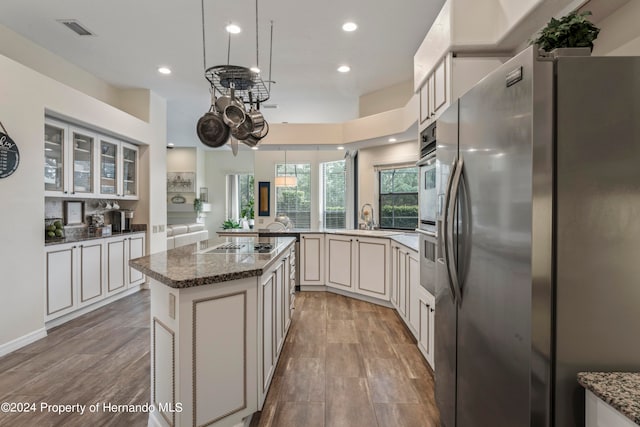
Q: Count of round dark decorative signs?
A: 1